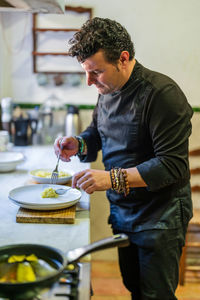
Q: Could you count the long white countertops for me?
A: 1